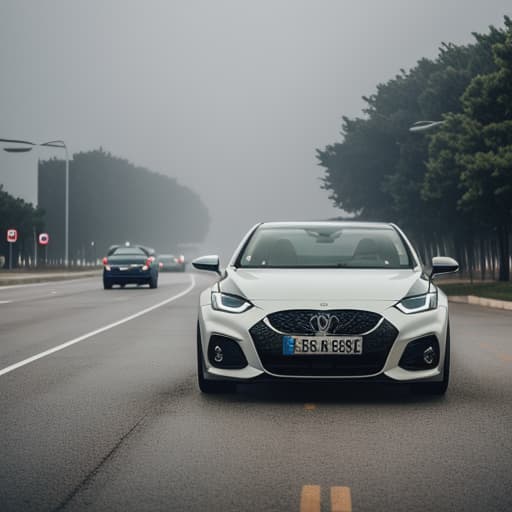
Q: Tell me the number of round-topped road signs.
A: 2